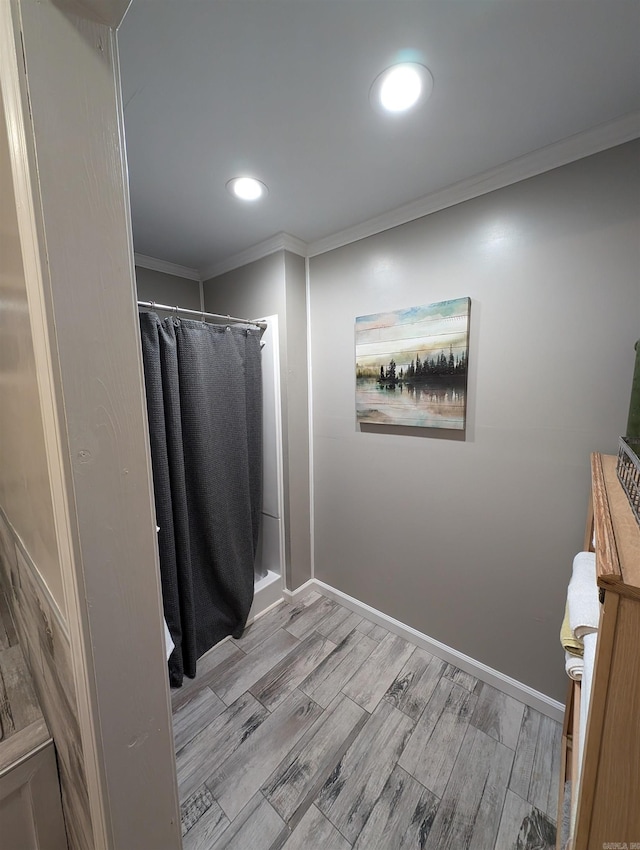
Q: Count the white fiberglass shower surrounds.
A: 1